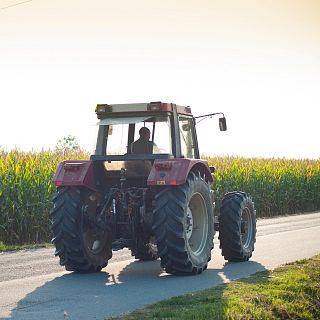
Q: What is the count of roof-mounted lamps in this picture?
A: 2